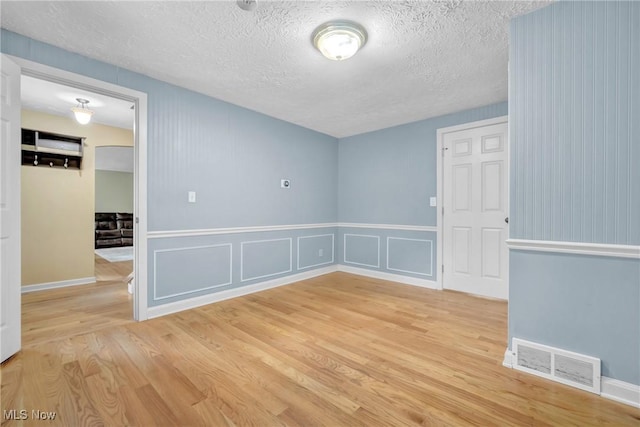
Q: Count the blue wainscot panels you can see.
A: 5